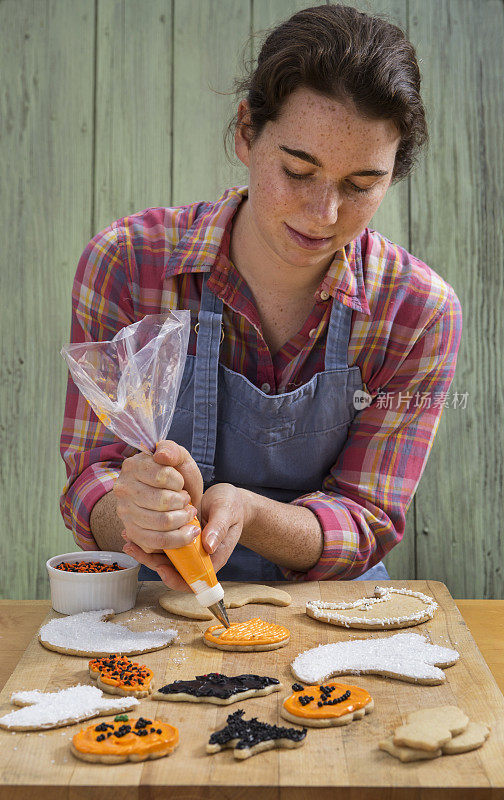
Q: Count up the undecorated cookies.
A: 4